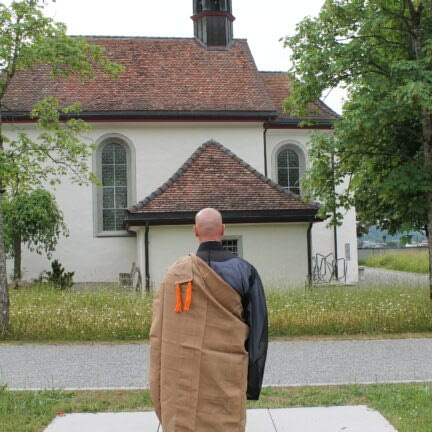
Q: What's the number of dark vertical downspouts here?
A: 4